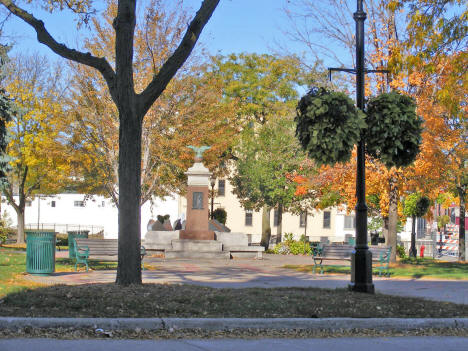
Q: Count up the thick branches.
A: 3